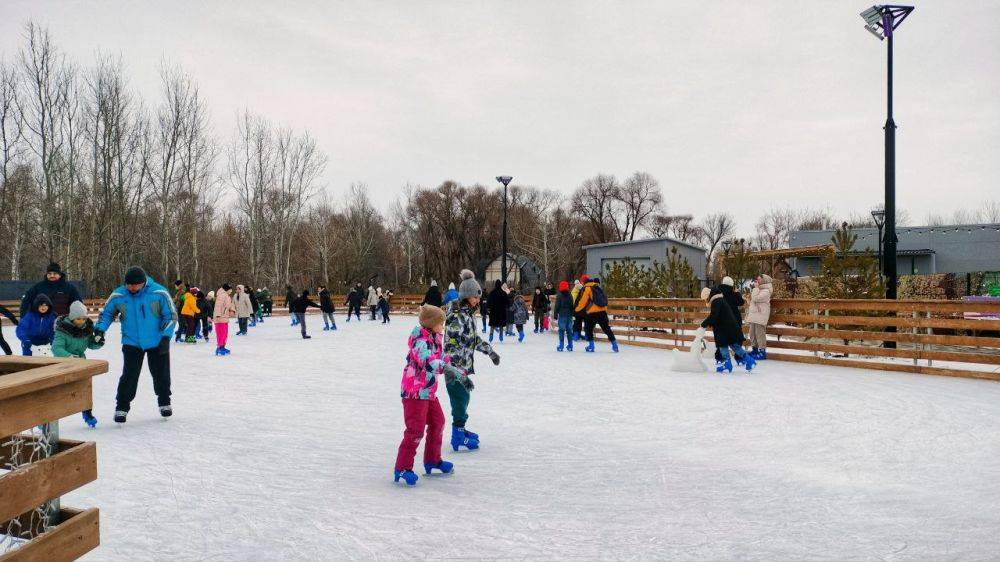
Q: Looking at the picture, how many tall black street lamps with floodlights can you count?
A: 2